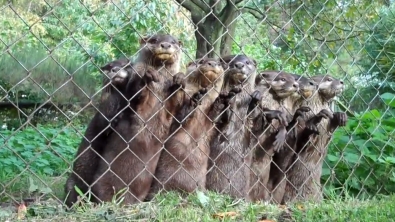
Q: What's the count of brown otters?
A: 7